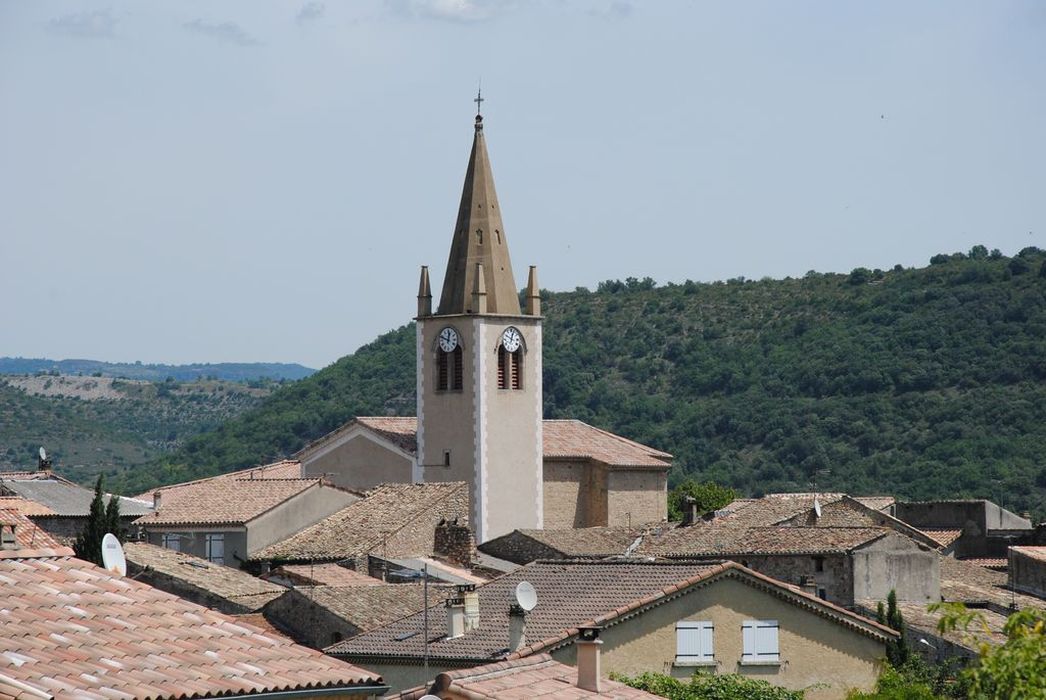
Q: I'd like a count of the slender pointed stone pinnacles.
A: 3